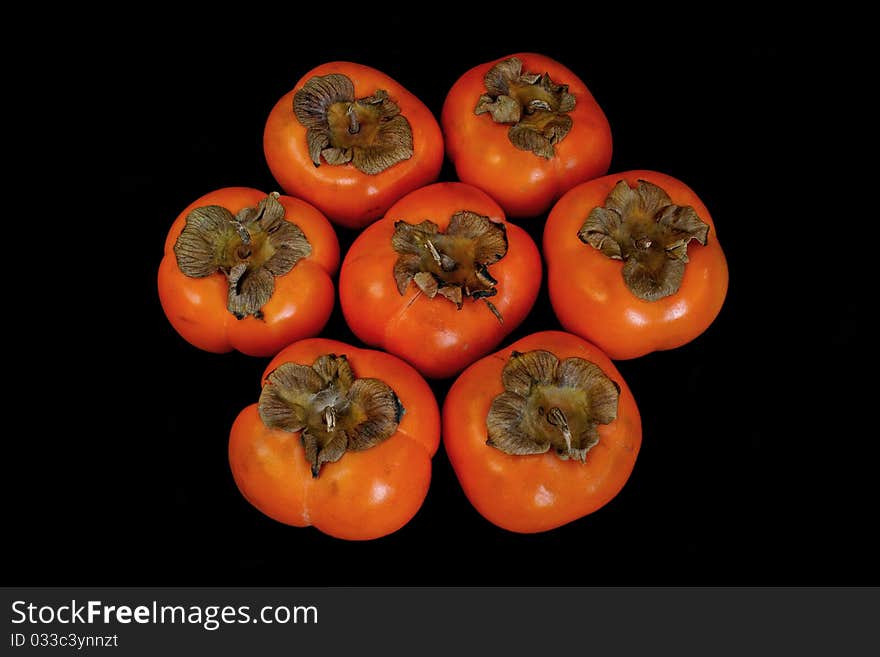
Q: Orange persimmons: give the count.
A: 7